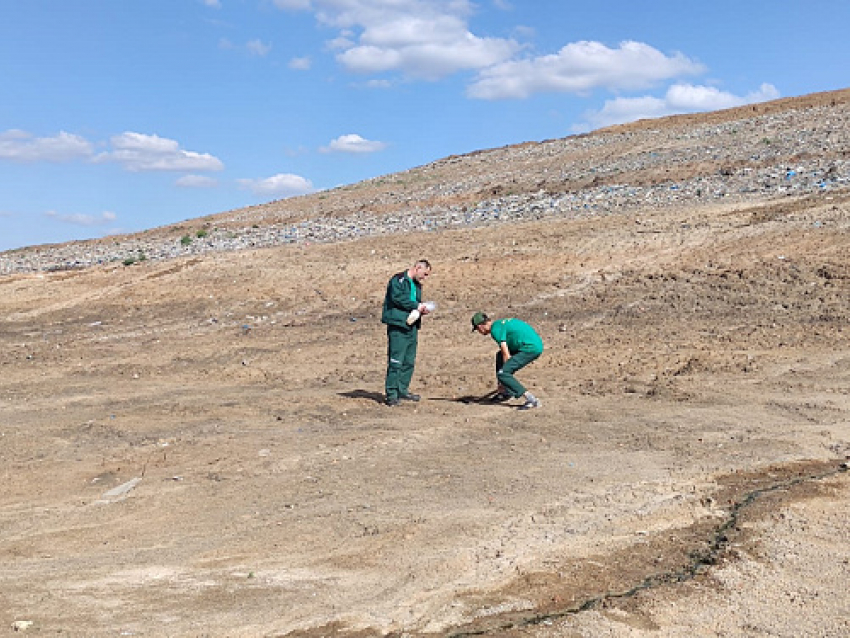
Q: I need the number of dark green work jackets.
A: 1